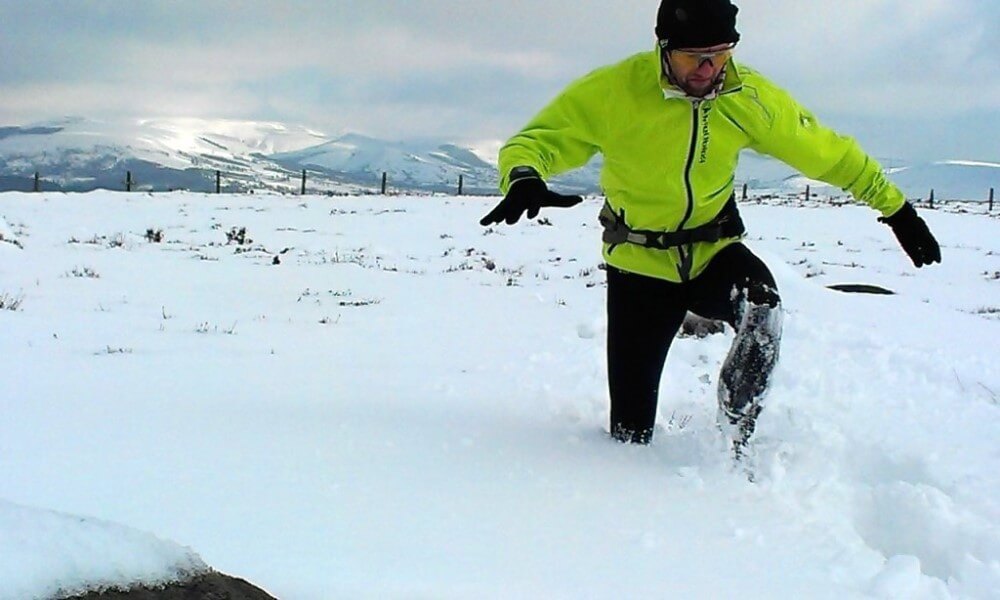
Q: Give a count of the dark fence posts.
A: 10